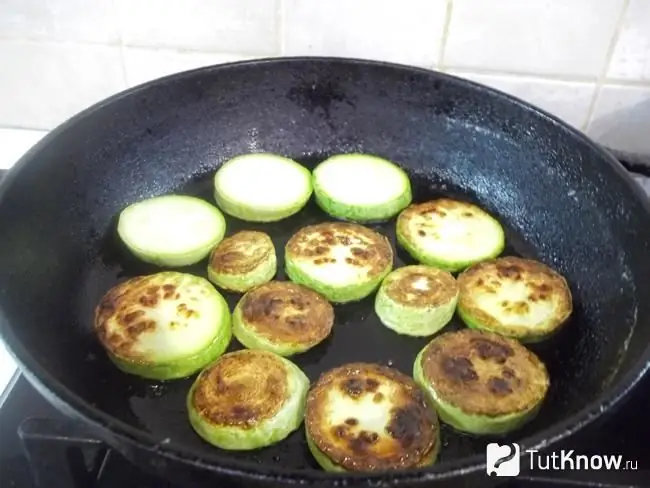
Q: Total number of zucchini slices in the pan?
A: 13